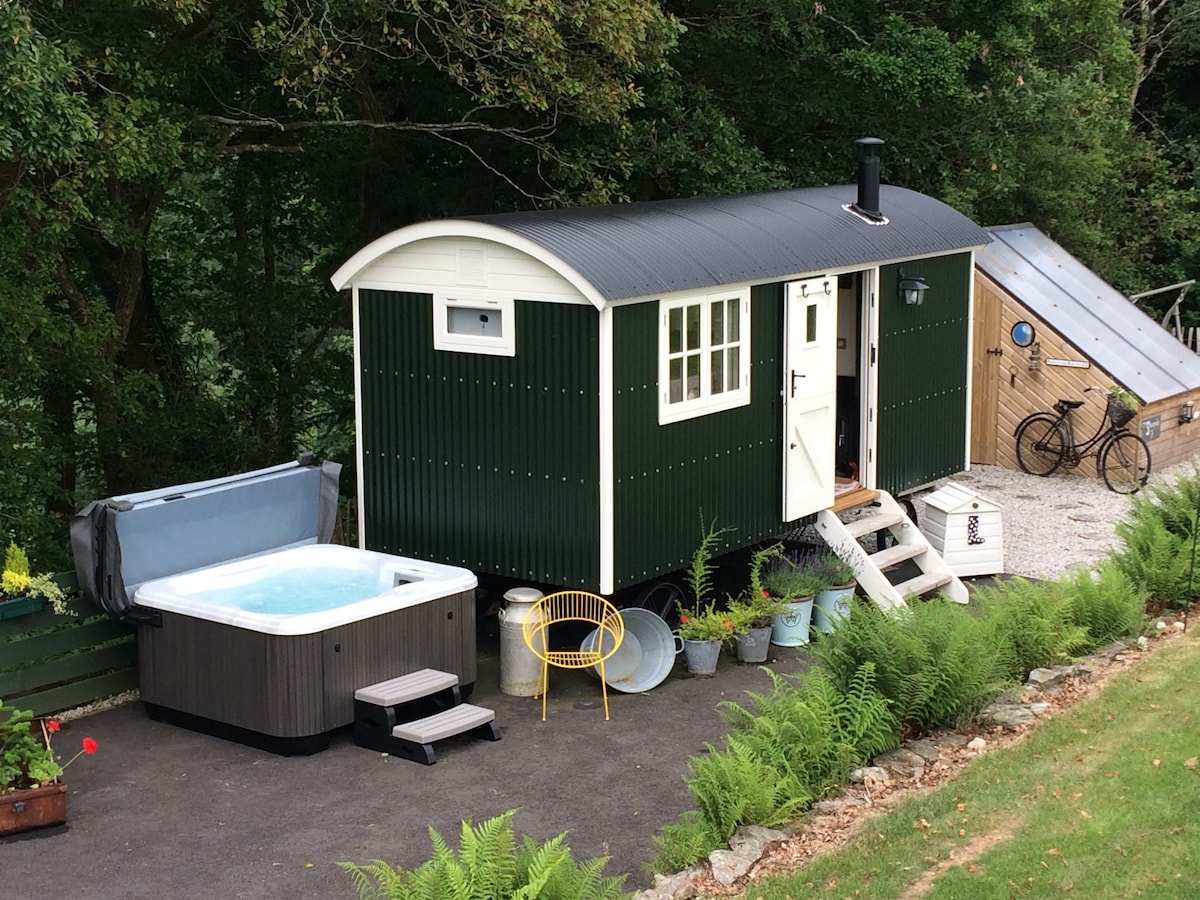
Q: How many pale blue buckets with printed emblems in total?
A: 2